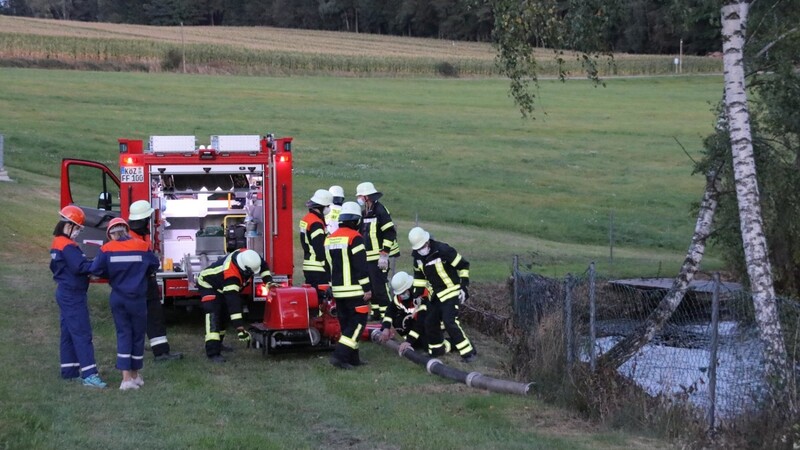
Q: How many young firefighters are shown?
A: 2